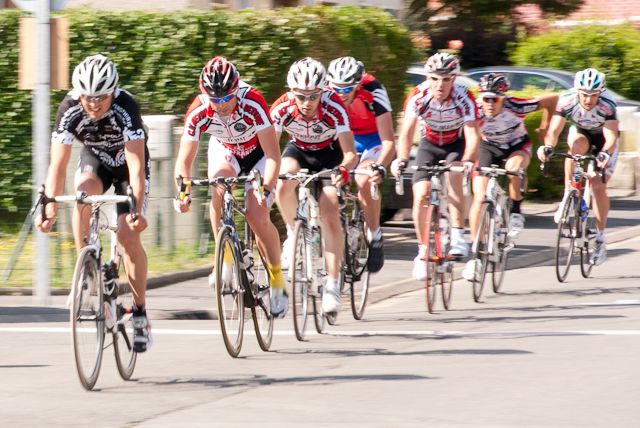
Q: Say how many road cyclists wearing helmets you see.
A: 7